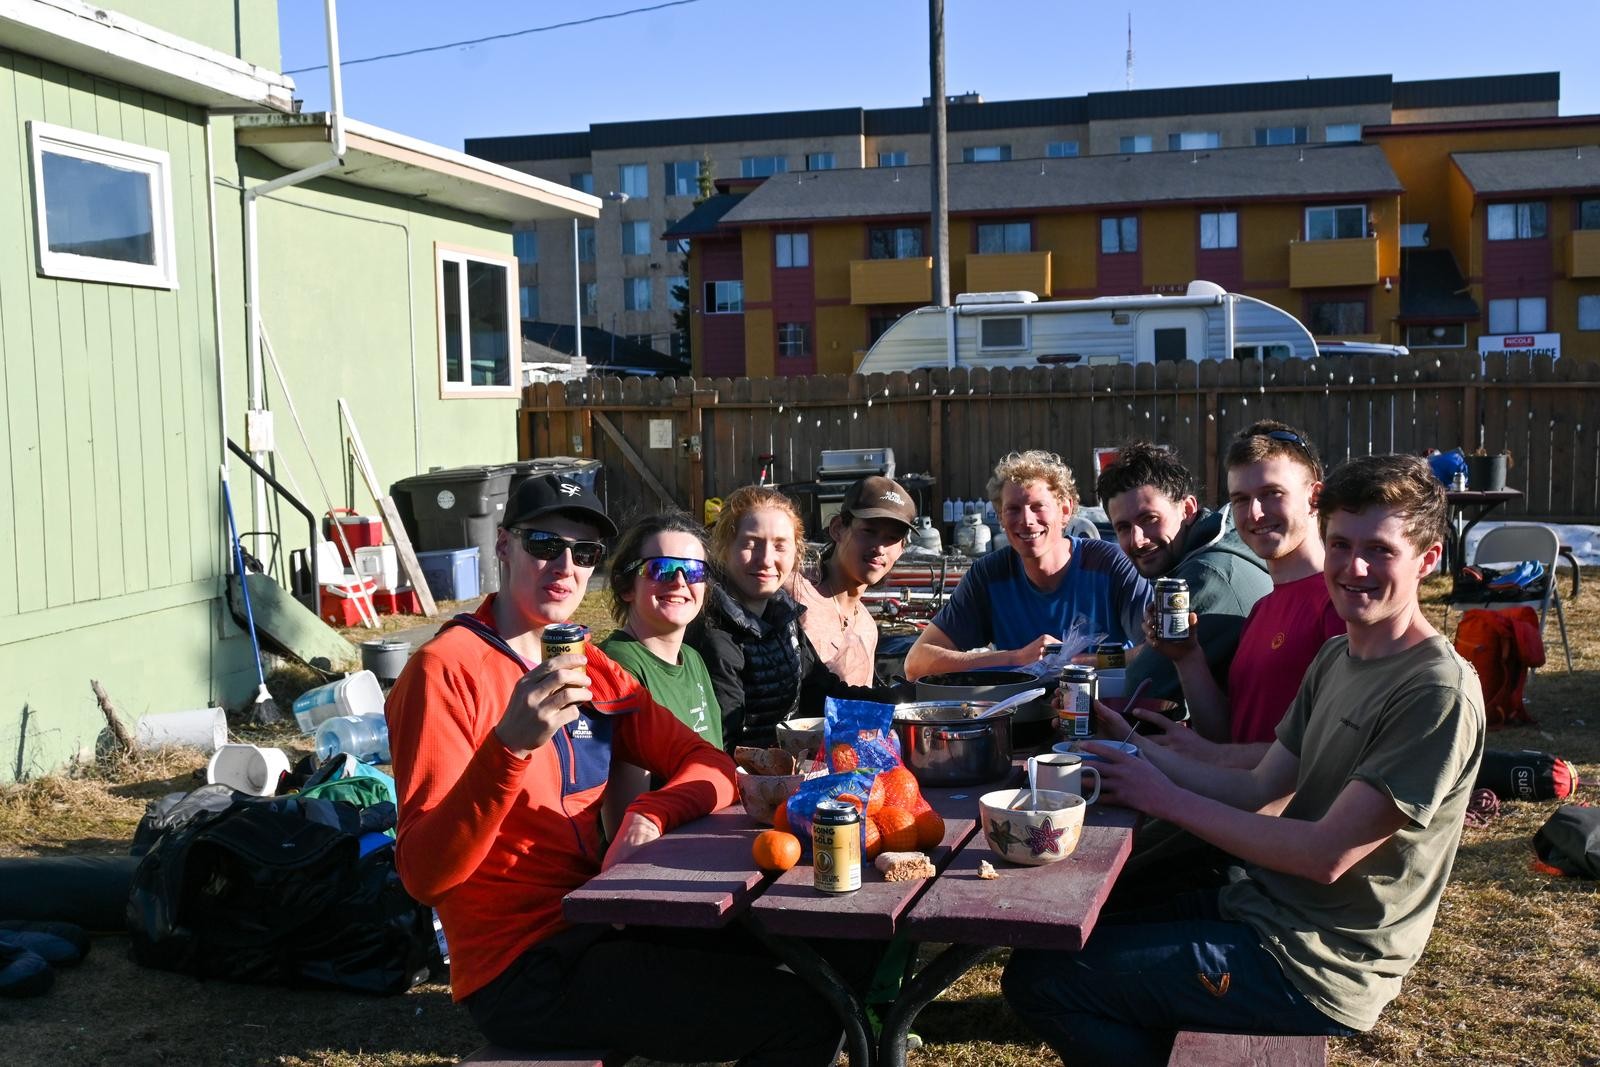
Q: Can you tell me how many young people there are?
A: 8